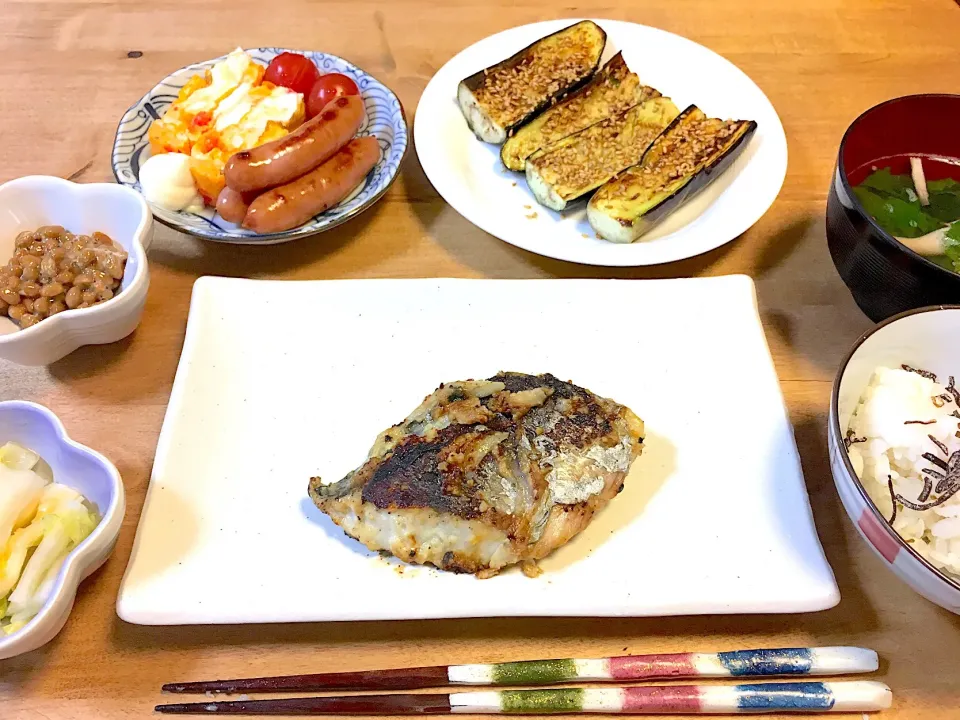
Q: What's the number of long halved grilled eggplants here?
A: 4